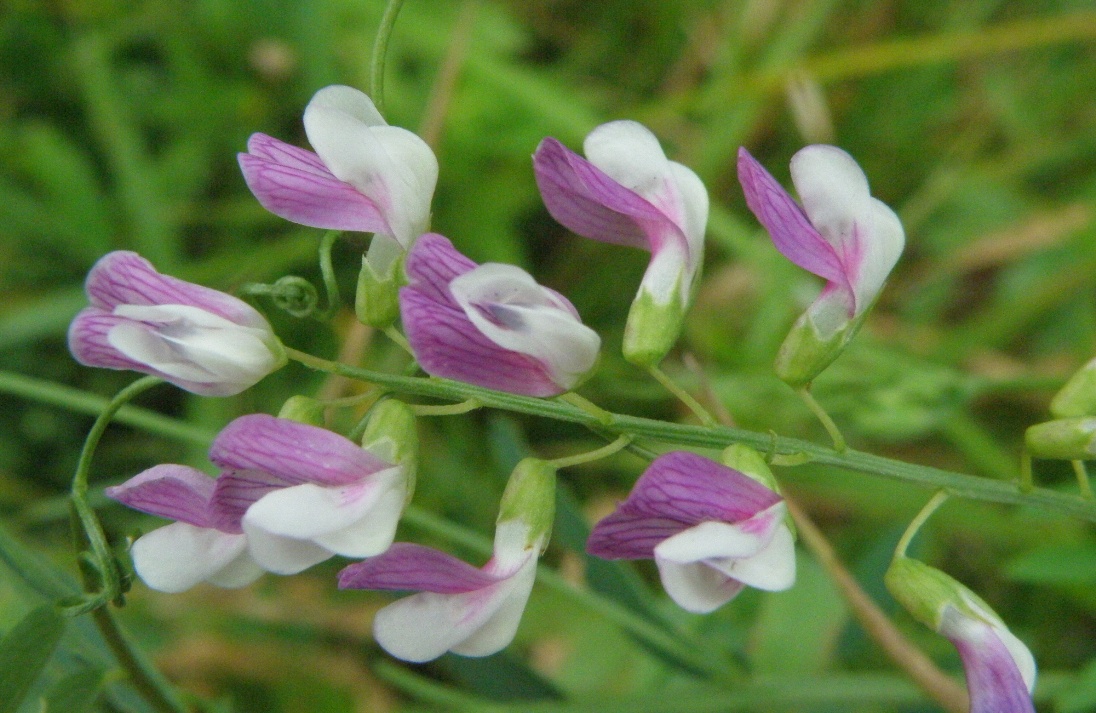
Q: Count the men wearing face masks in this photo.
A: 0